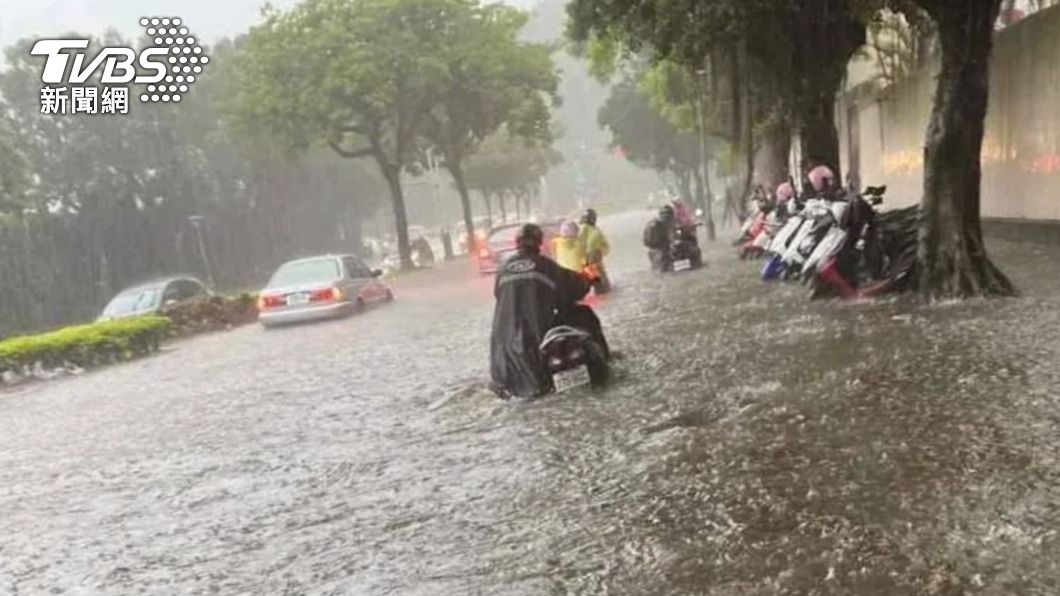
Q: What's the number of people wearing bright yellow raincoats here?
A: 2